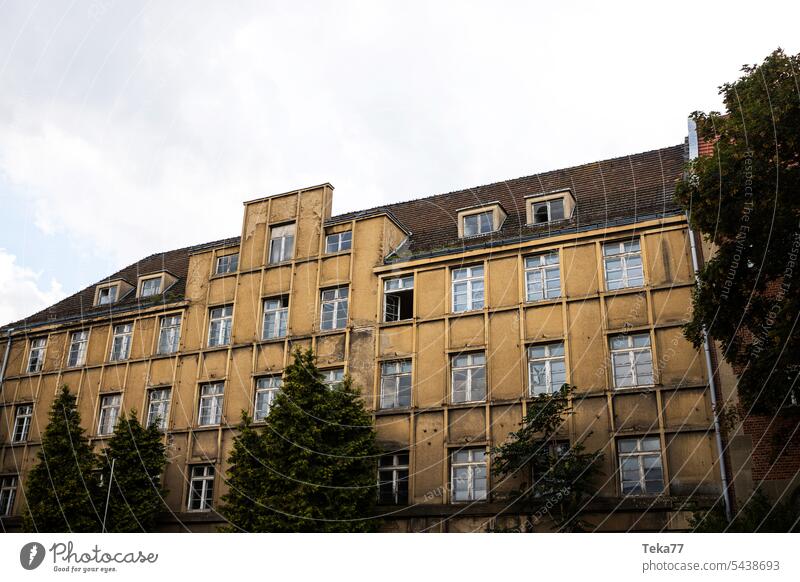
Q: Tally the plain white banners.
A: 0